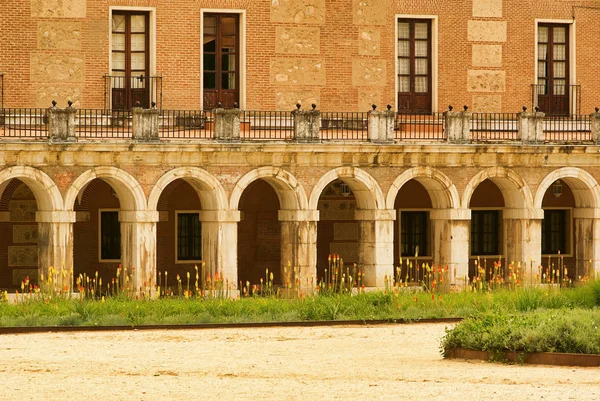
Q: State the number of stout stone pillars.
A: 8